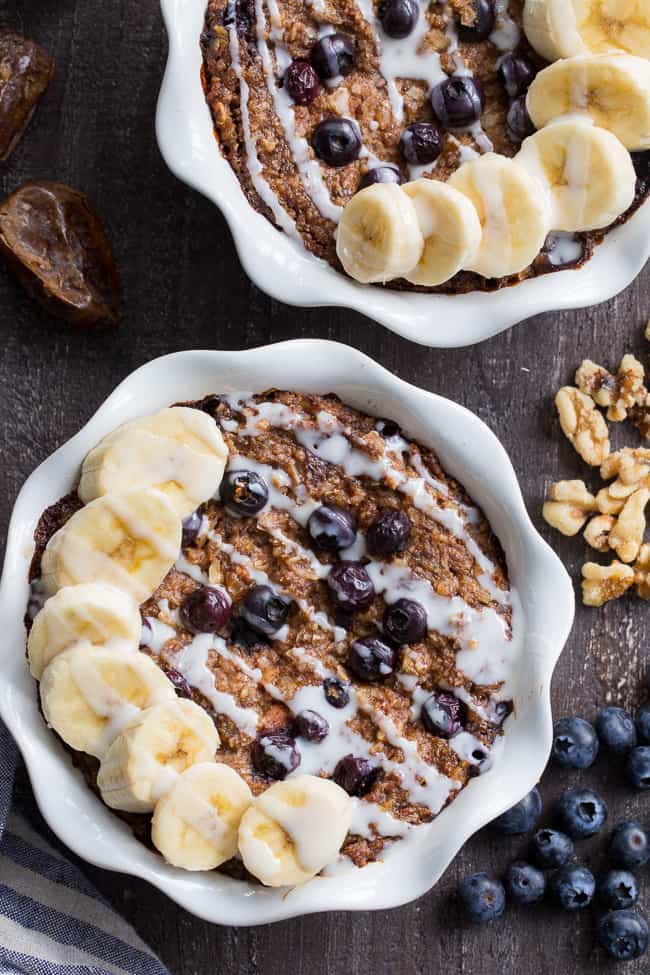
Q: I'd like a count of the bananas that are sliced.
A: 13